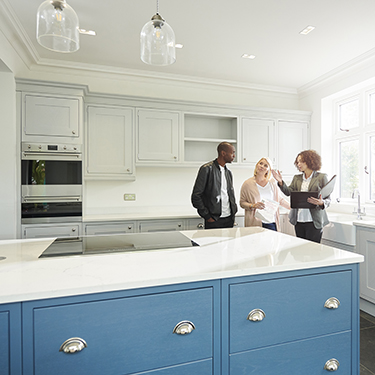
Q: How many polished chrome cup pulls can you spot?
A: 5